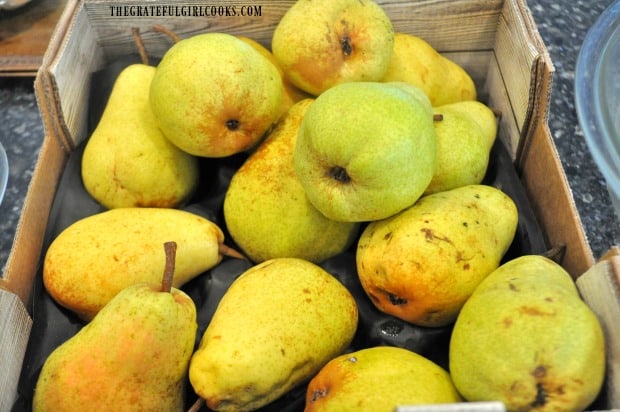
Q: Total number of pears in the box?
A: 14